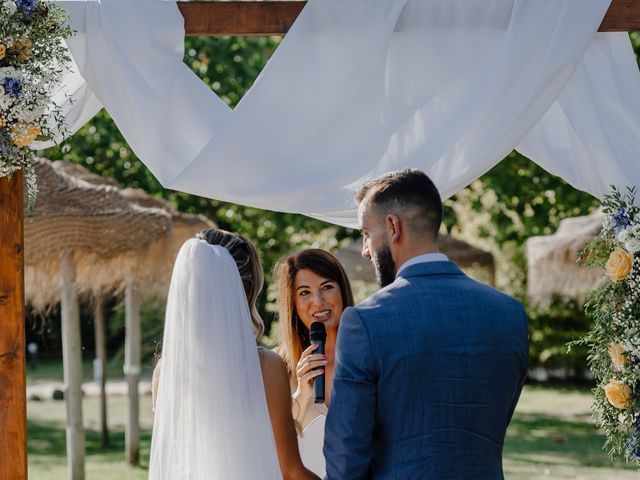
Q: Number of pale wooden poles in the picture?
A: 3